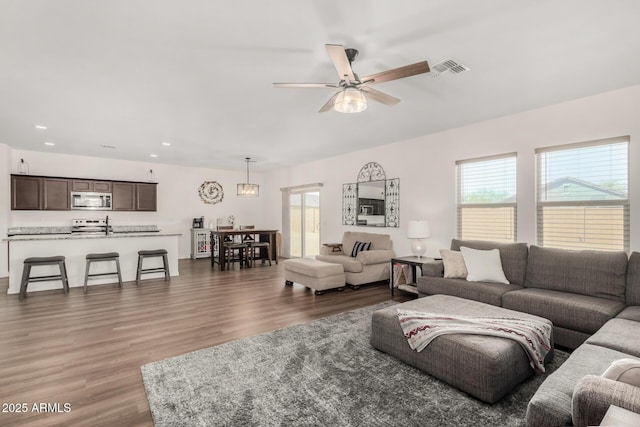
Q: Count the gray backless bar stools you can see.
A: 3